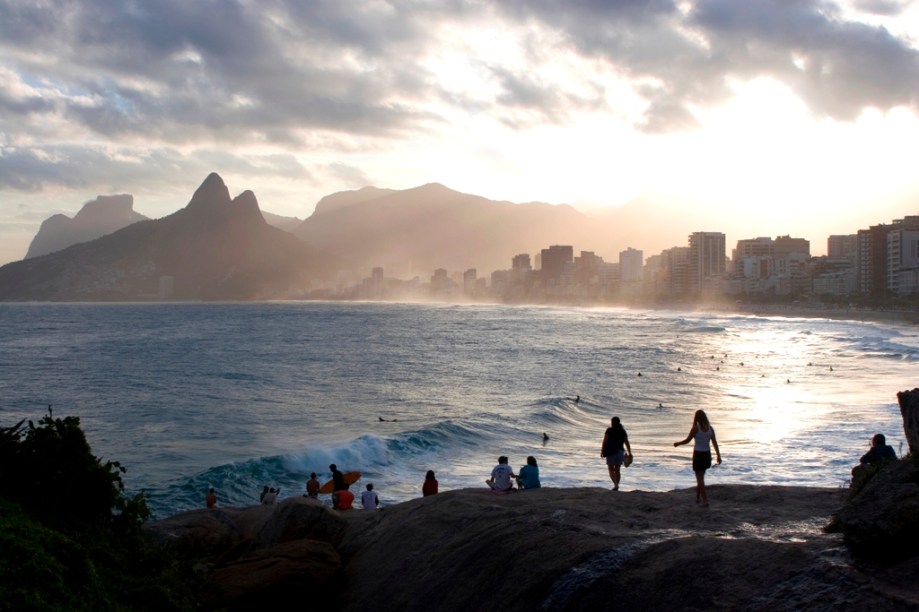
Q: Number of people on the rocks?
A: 13